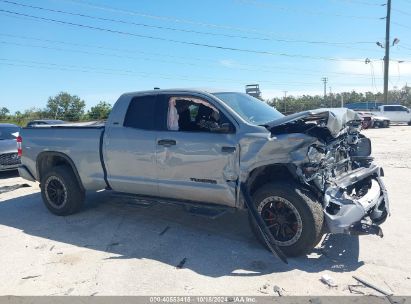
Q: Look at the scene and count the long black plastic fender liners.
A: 1